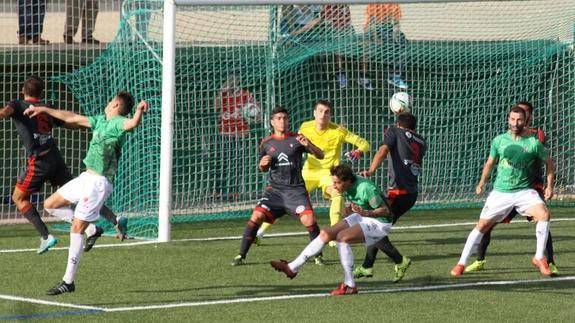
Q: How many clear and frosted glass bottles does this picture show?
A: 0